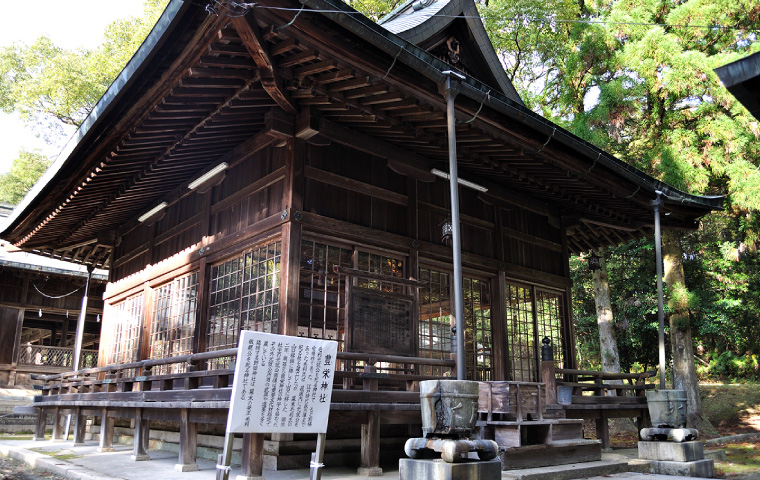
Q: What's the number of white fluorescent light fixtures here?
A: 3